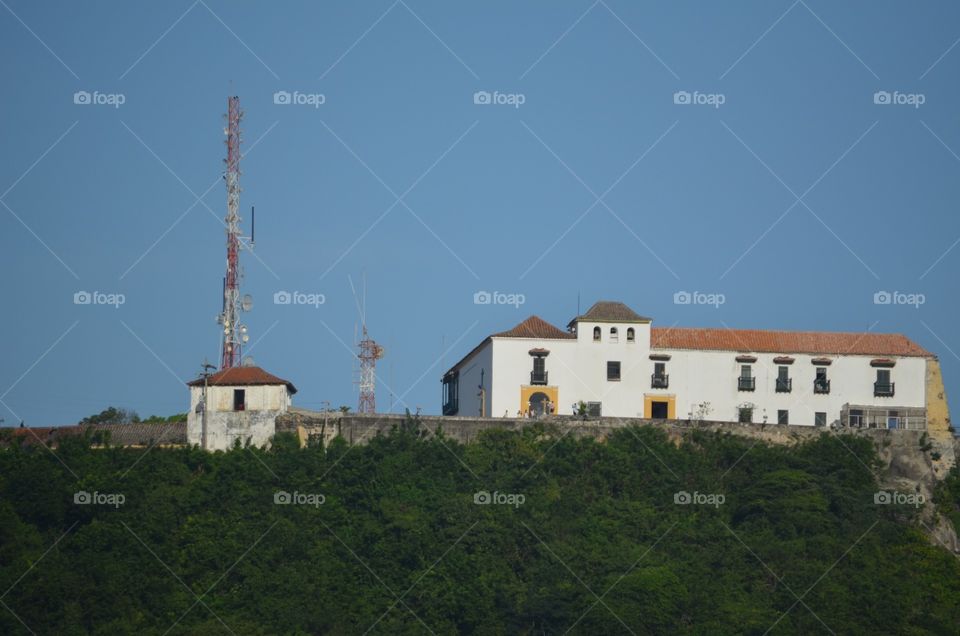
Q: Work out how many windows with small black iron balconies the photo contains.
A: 6